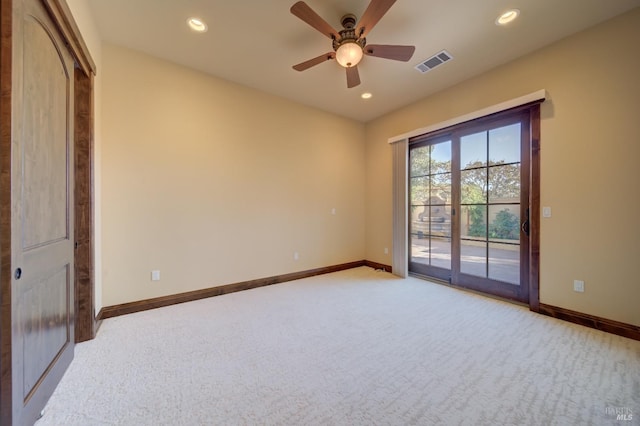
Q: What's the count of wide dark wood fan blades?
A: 5